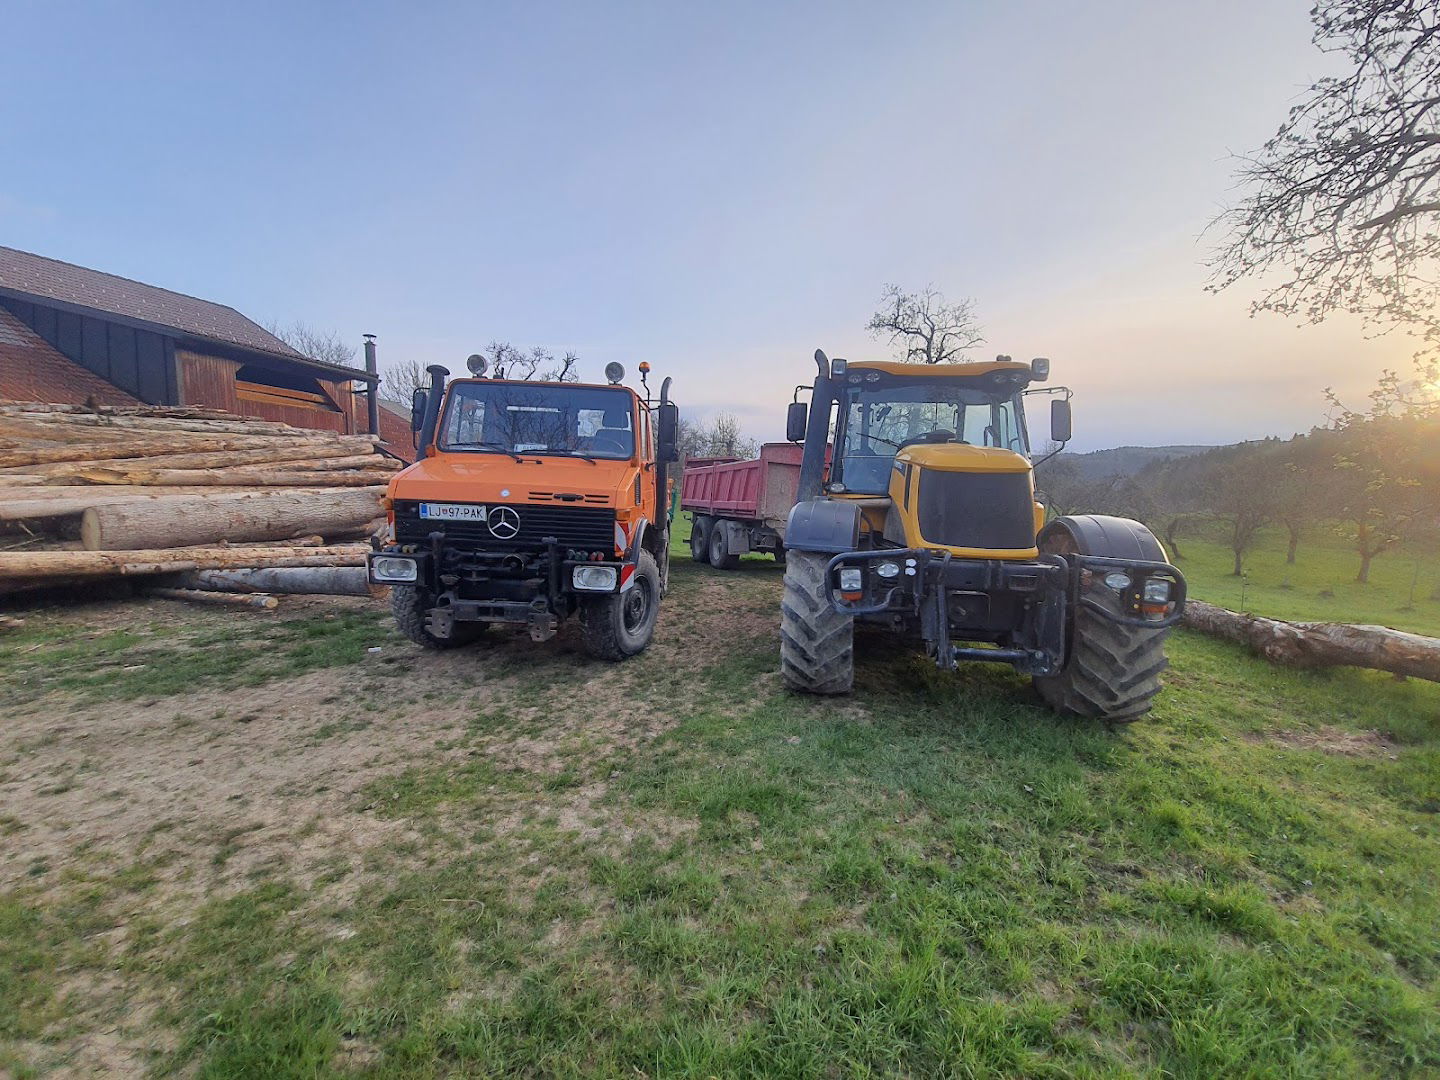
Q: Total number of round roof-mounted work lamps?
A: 2